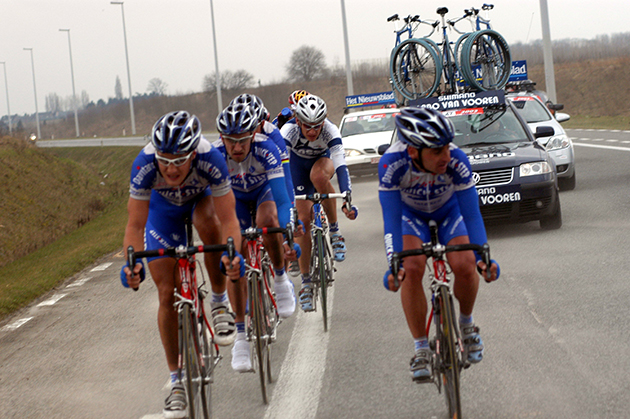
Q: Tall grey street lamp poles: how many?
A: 7